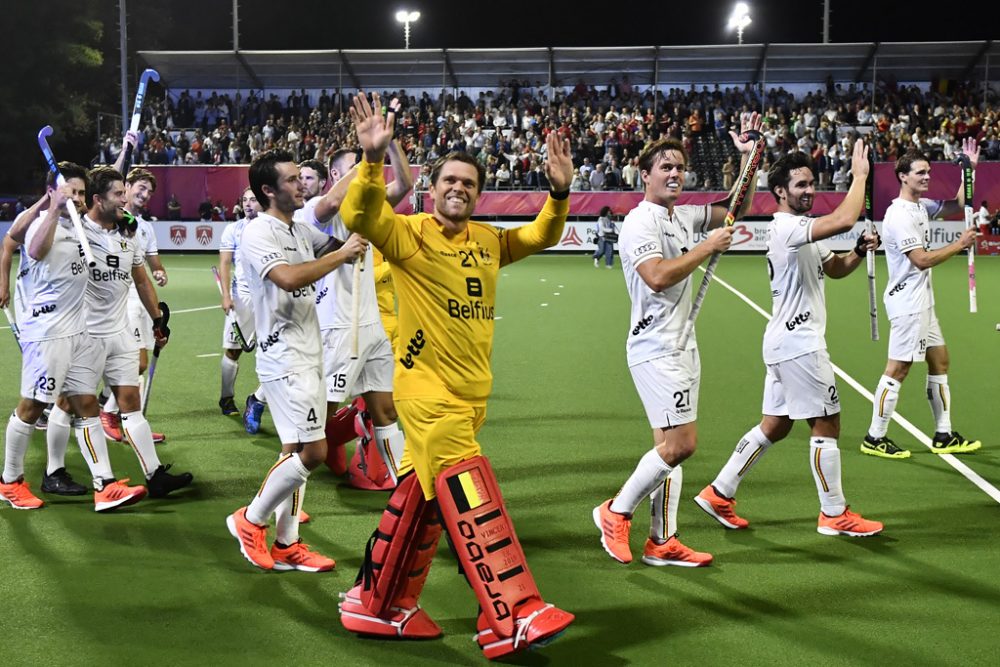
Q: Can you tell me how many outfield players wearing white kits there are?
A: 11